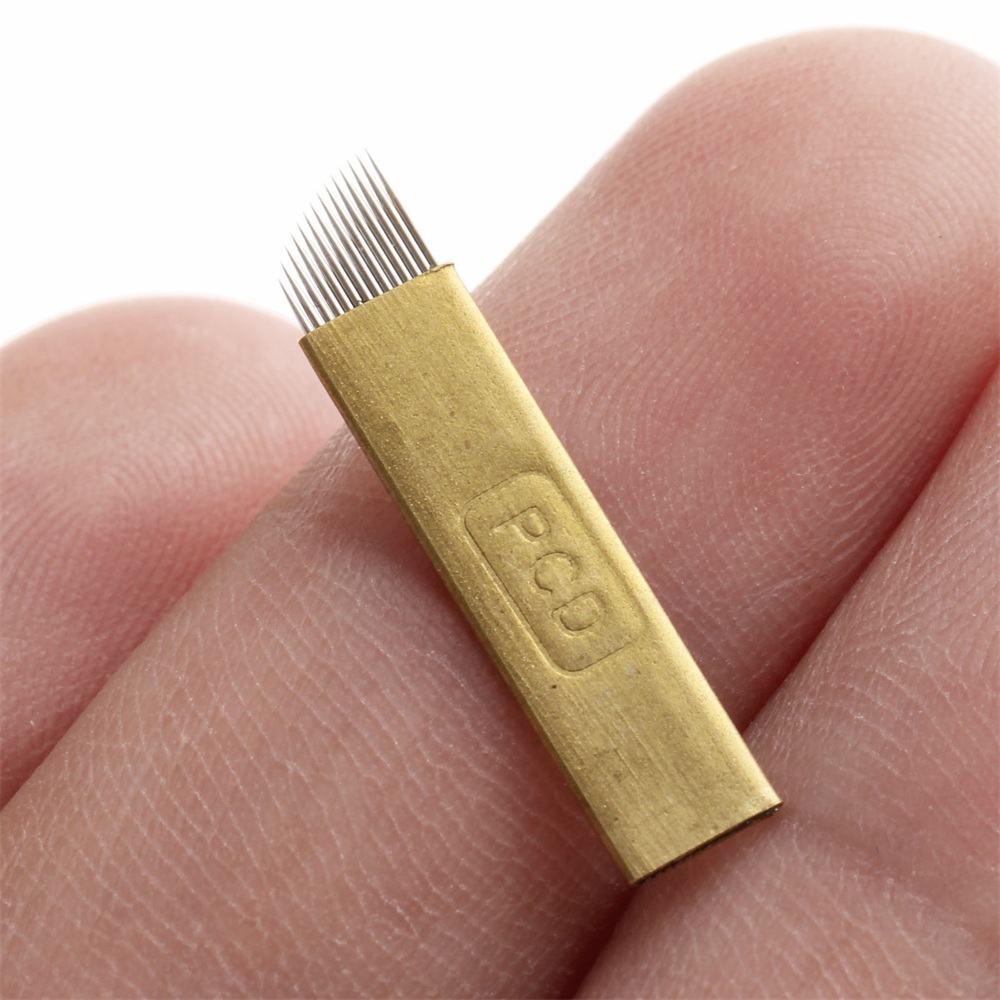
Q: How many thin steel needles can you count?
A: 14